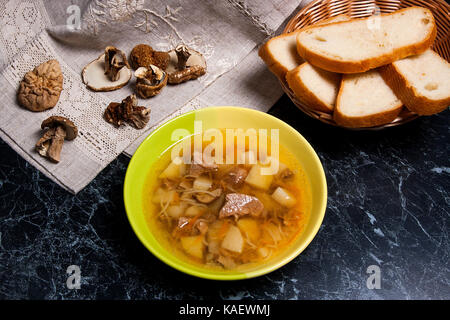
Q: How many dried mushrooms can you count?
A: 7